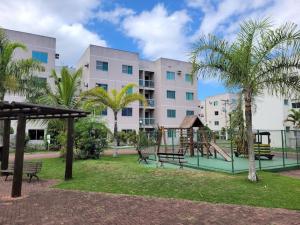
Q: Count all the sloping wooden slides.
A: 1